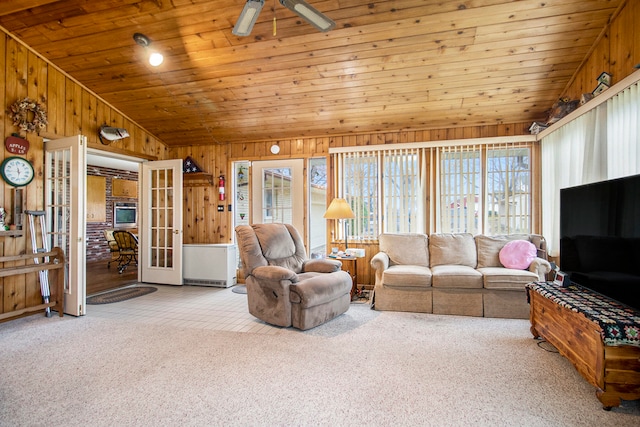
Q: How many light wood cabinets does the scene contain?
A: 2